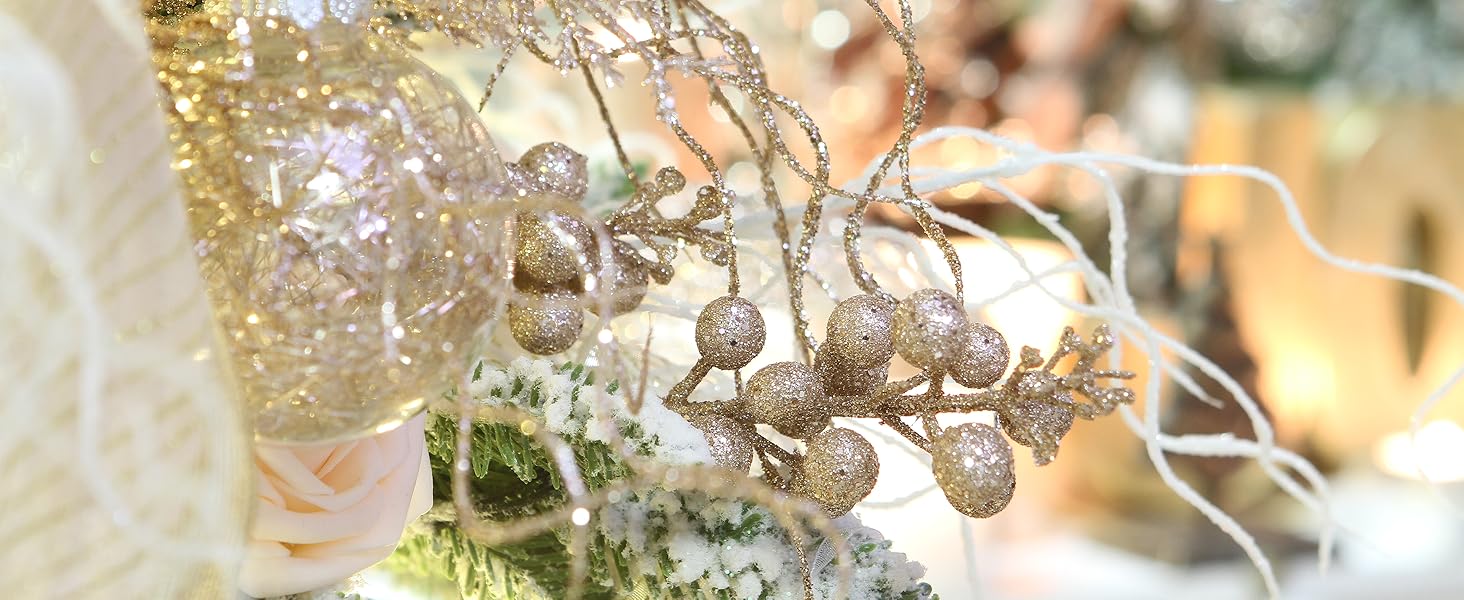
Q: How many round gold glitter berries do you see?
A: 14